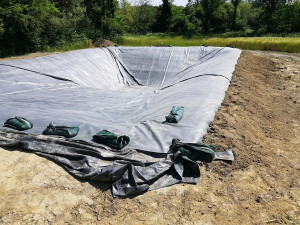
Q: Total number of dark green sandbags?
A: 5